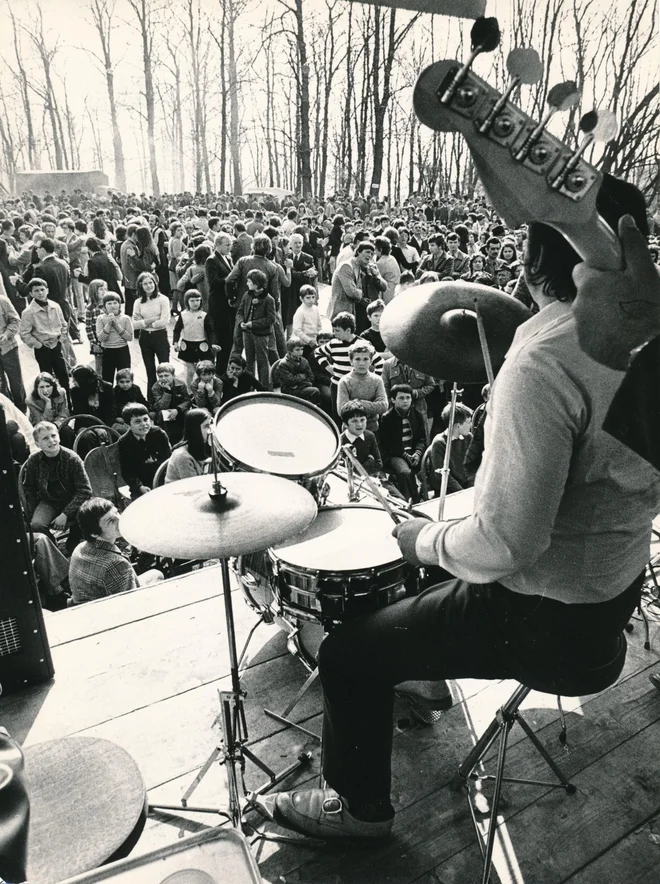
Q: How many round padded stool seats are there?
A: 2